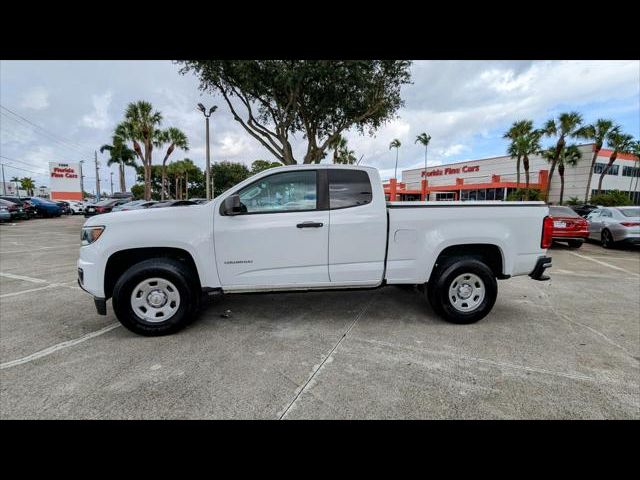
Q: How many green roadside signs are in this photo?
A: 0